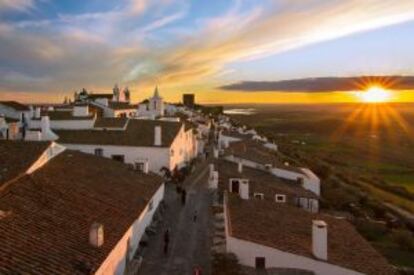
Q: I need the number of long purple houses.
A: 0